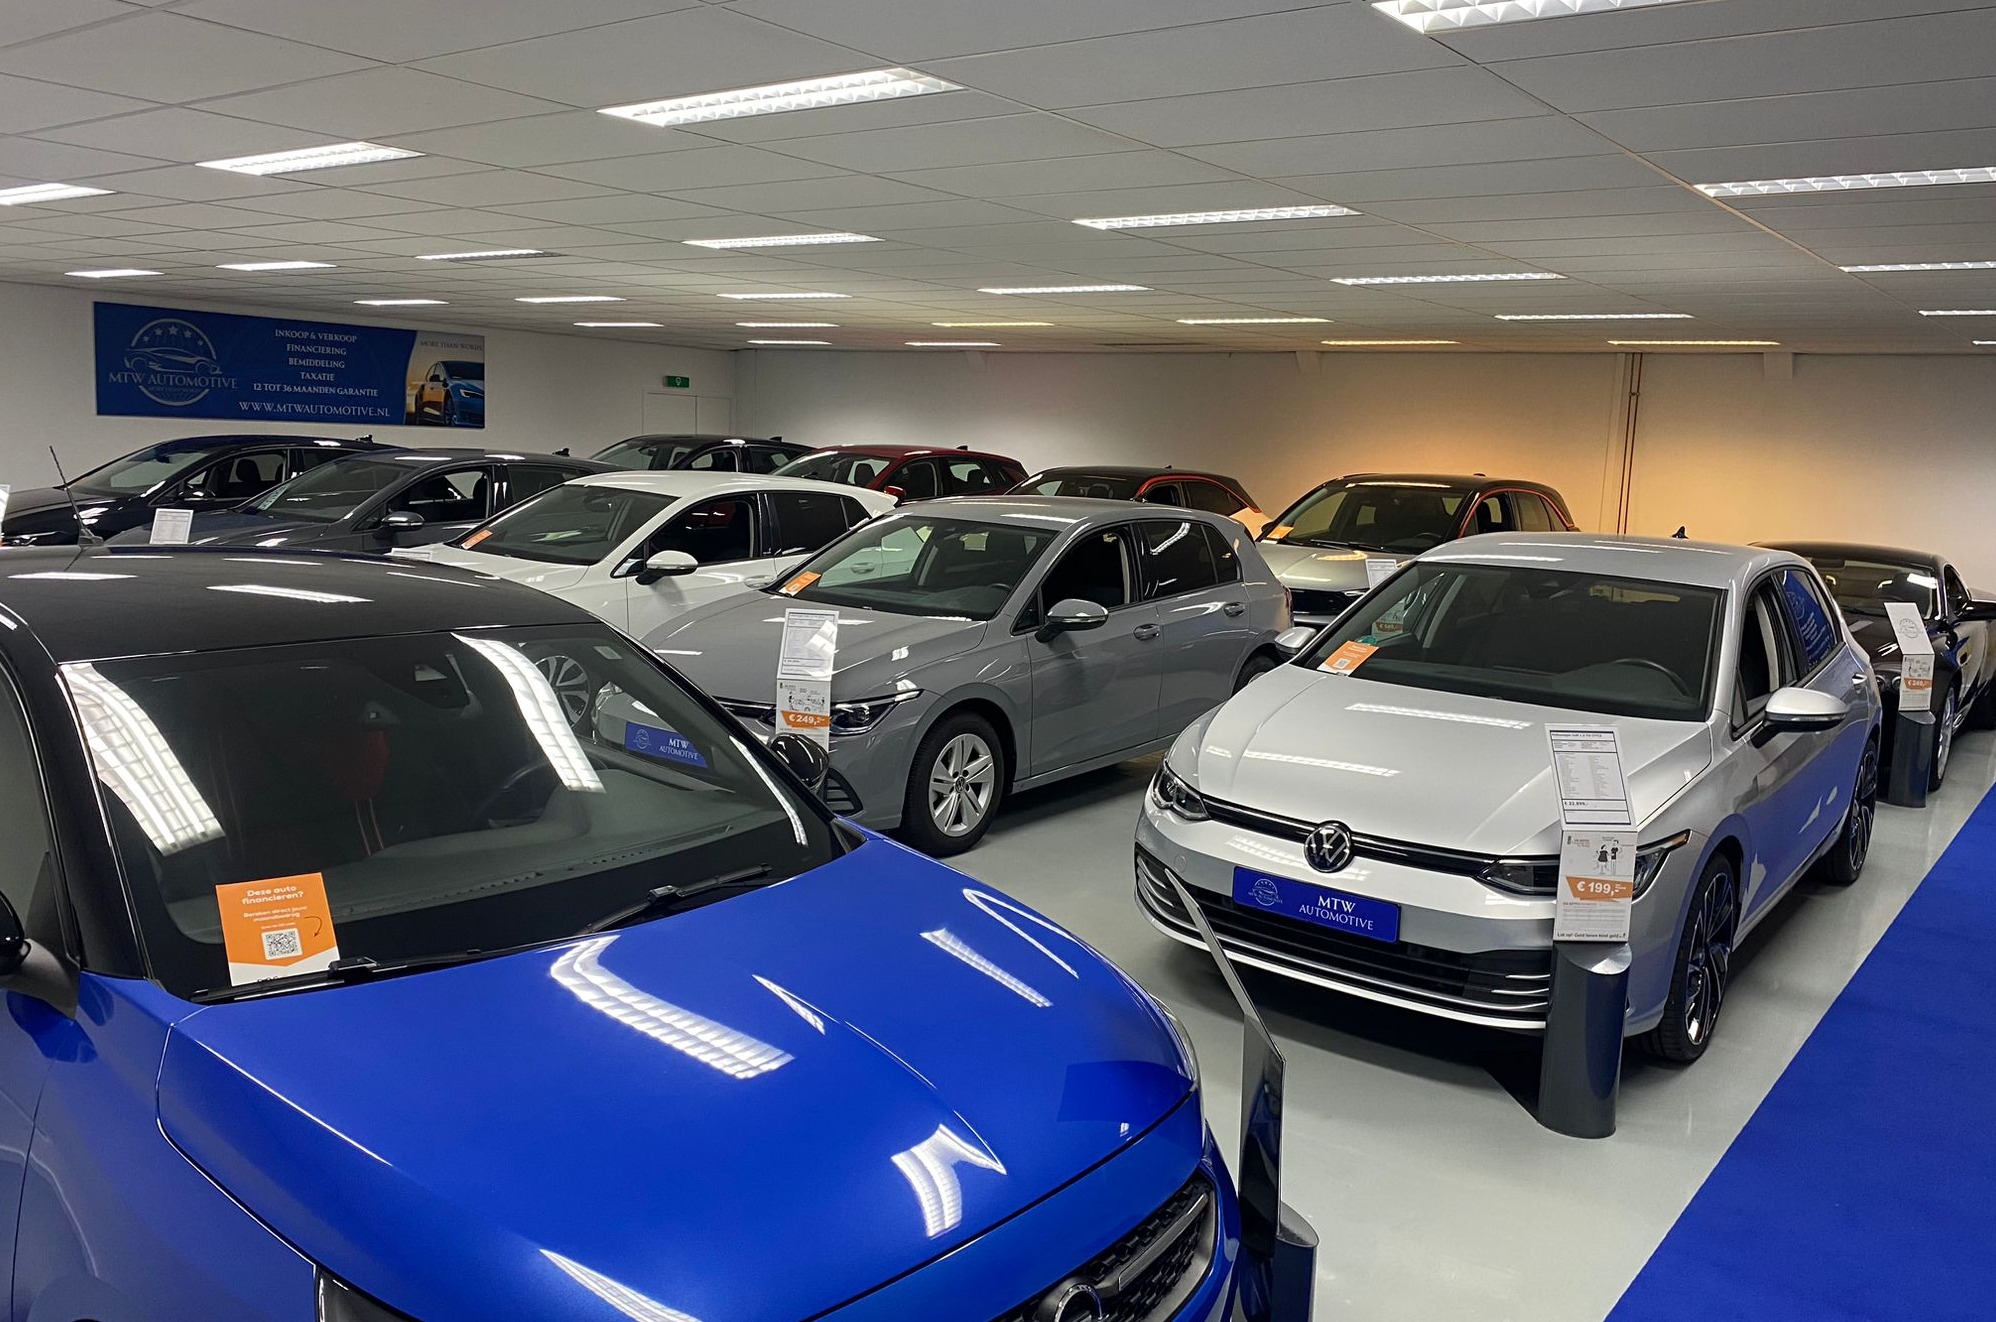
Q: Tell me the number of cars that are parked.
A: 11